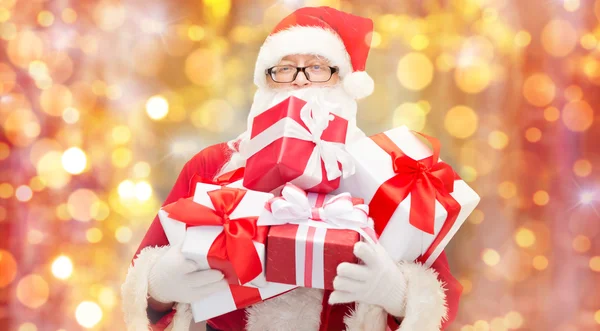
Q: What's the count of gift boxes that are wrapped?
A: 5